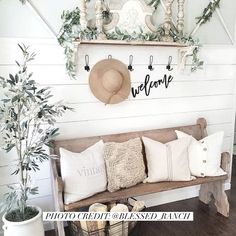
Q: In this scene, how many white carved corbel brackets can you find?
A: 2